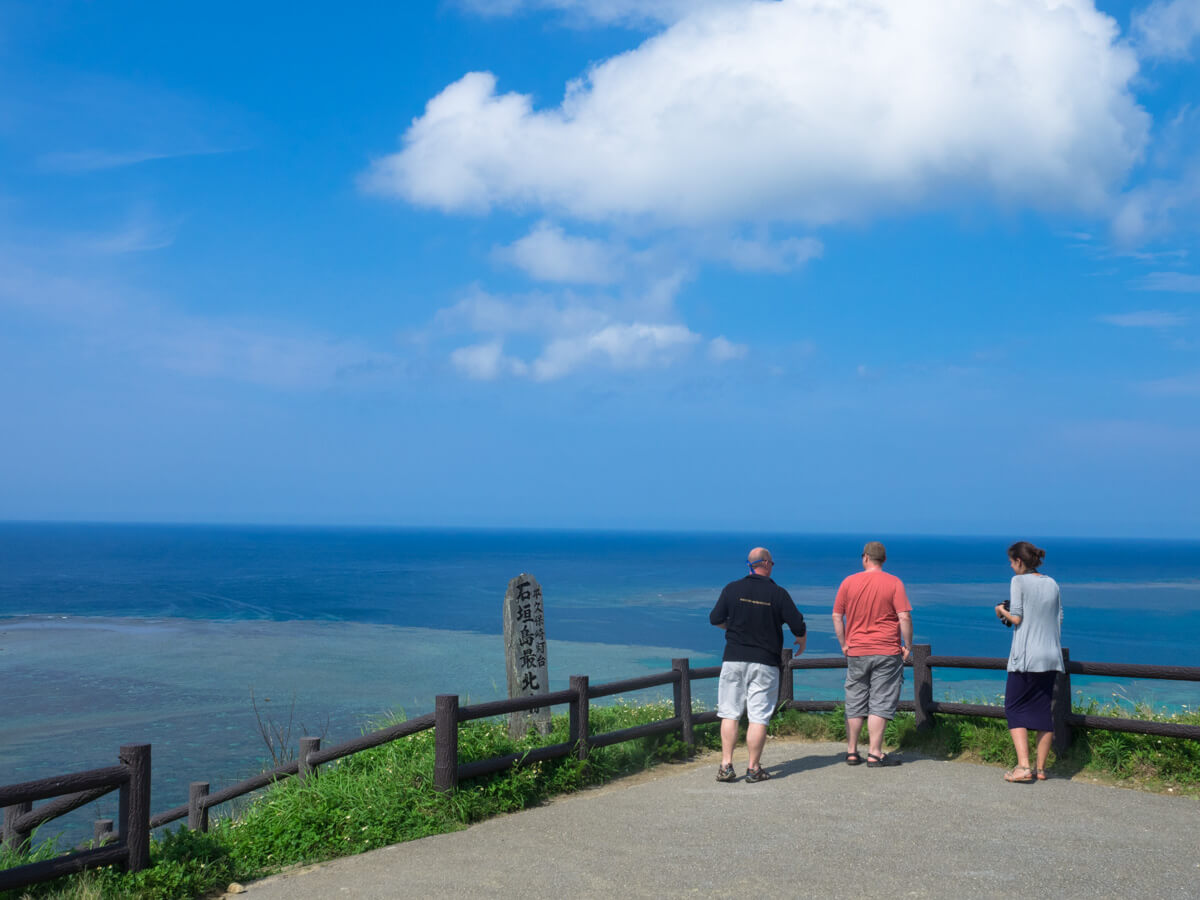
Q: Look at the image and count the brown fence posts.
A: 11